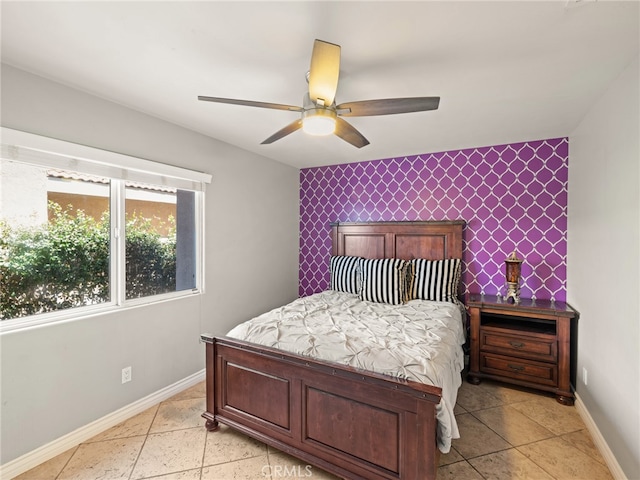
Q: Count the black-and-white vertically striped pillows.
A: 3